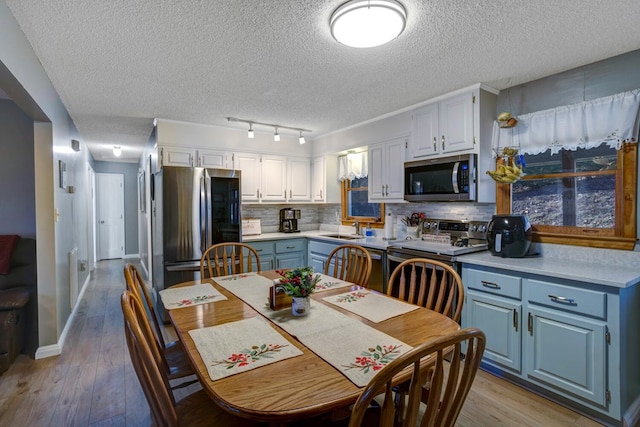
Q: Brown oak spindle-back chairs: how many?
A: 6